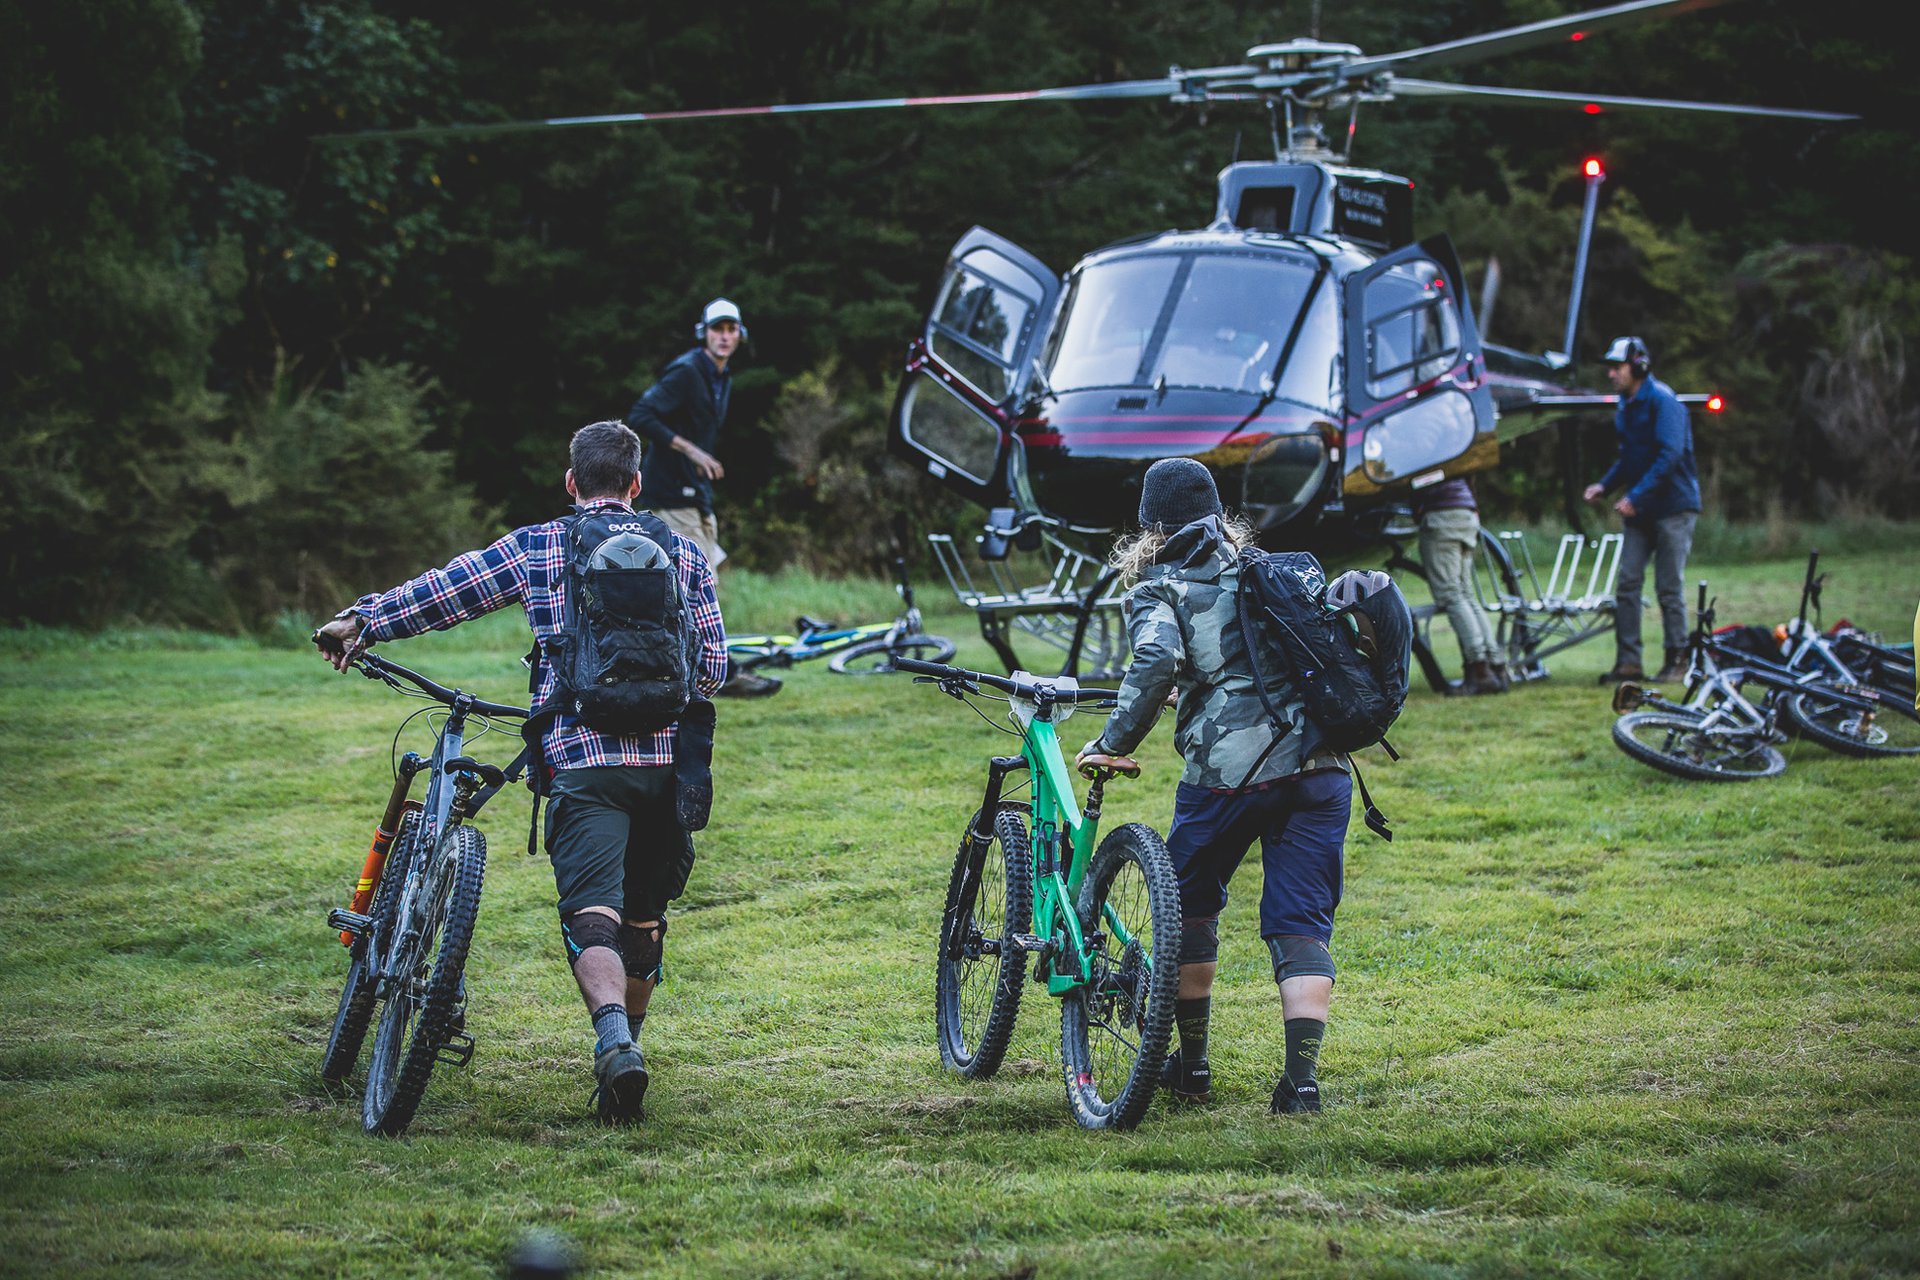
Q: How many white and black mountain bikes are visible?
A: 2